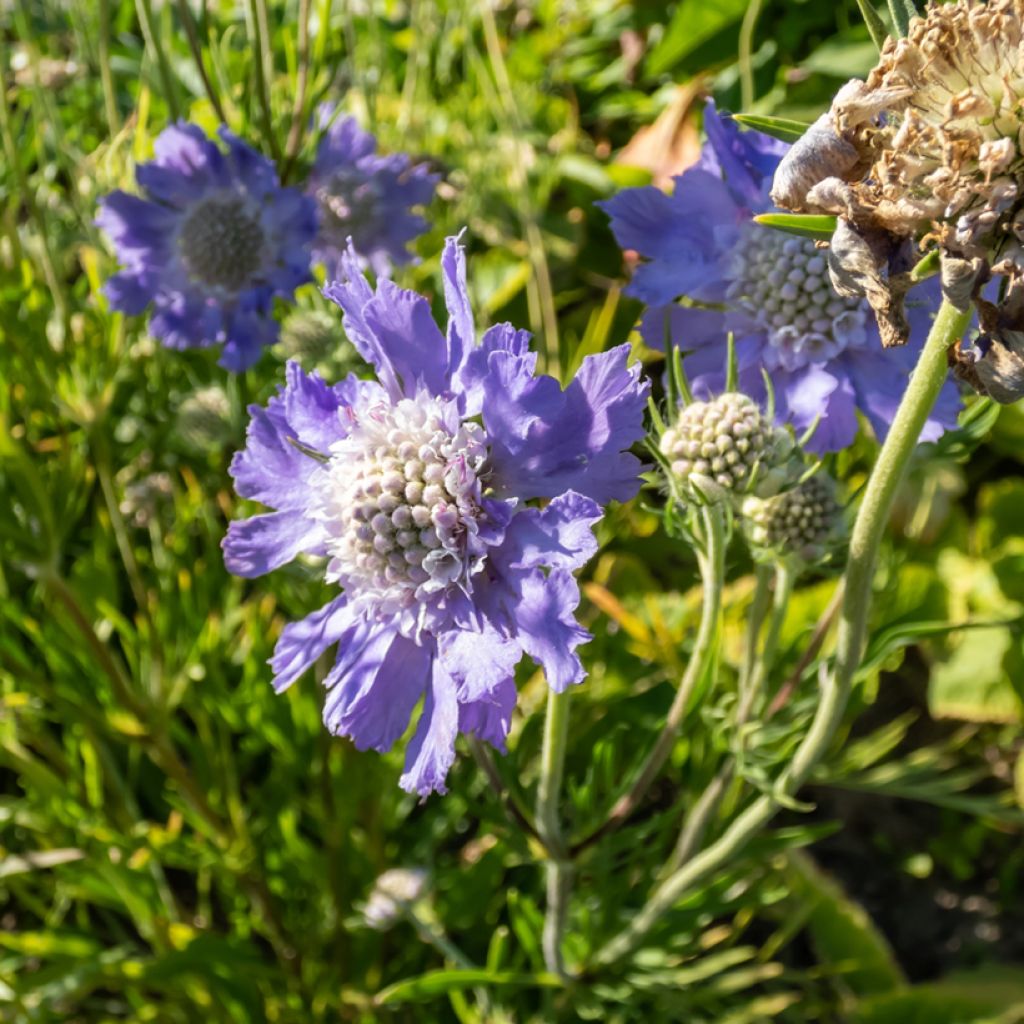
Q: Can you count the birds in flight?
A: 0